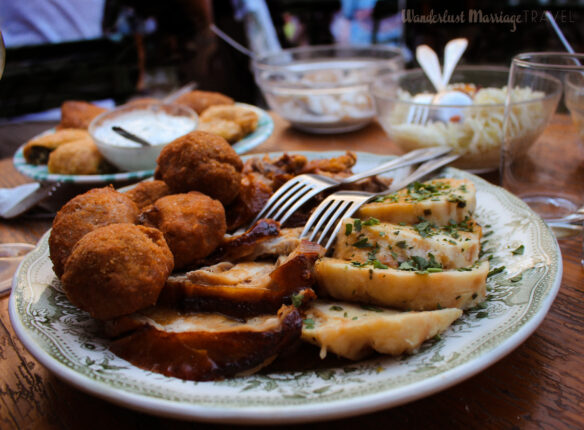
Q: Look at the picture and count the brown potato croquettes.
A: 5